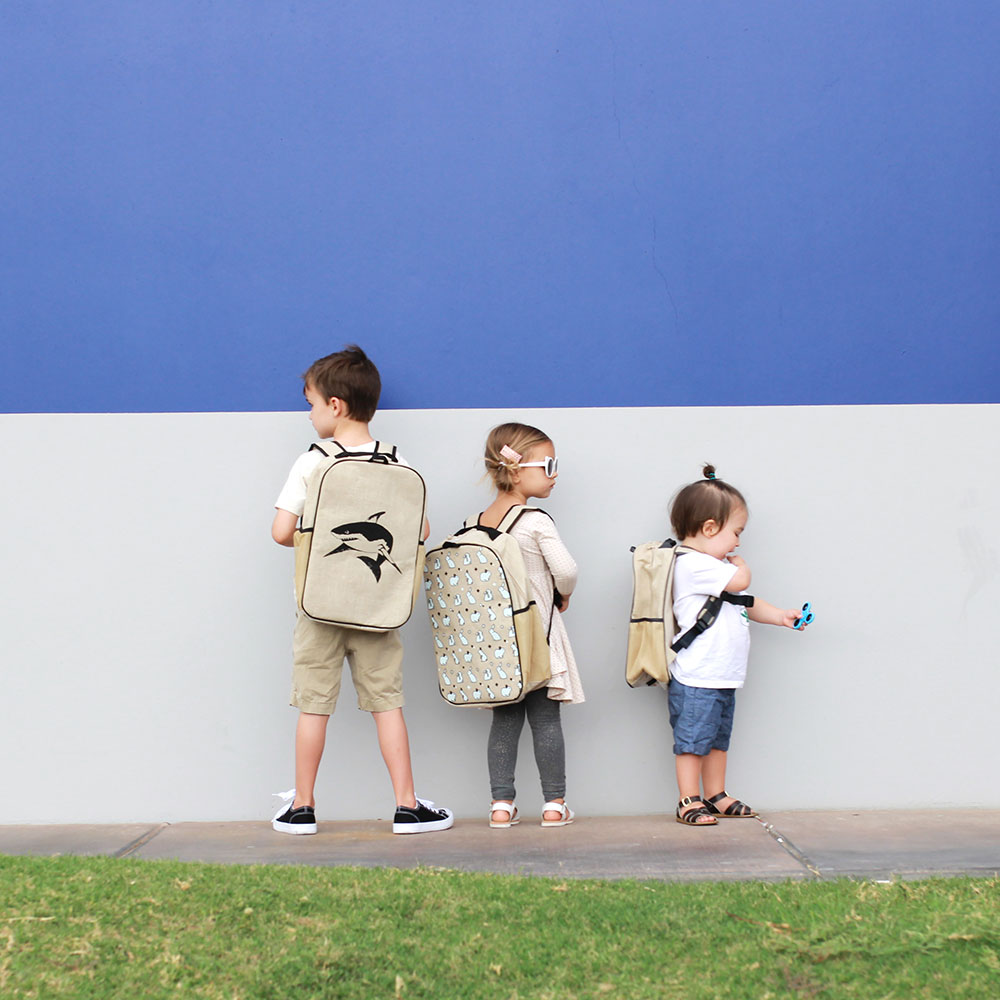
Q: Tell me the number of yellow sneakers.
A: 0